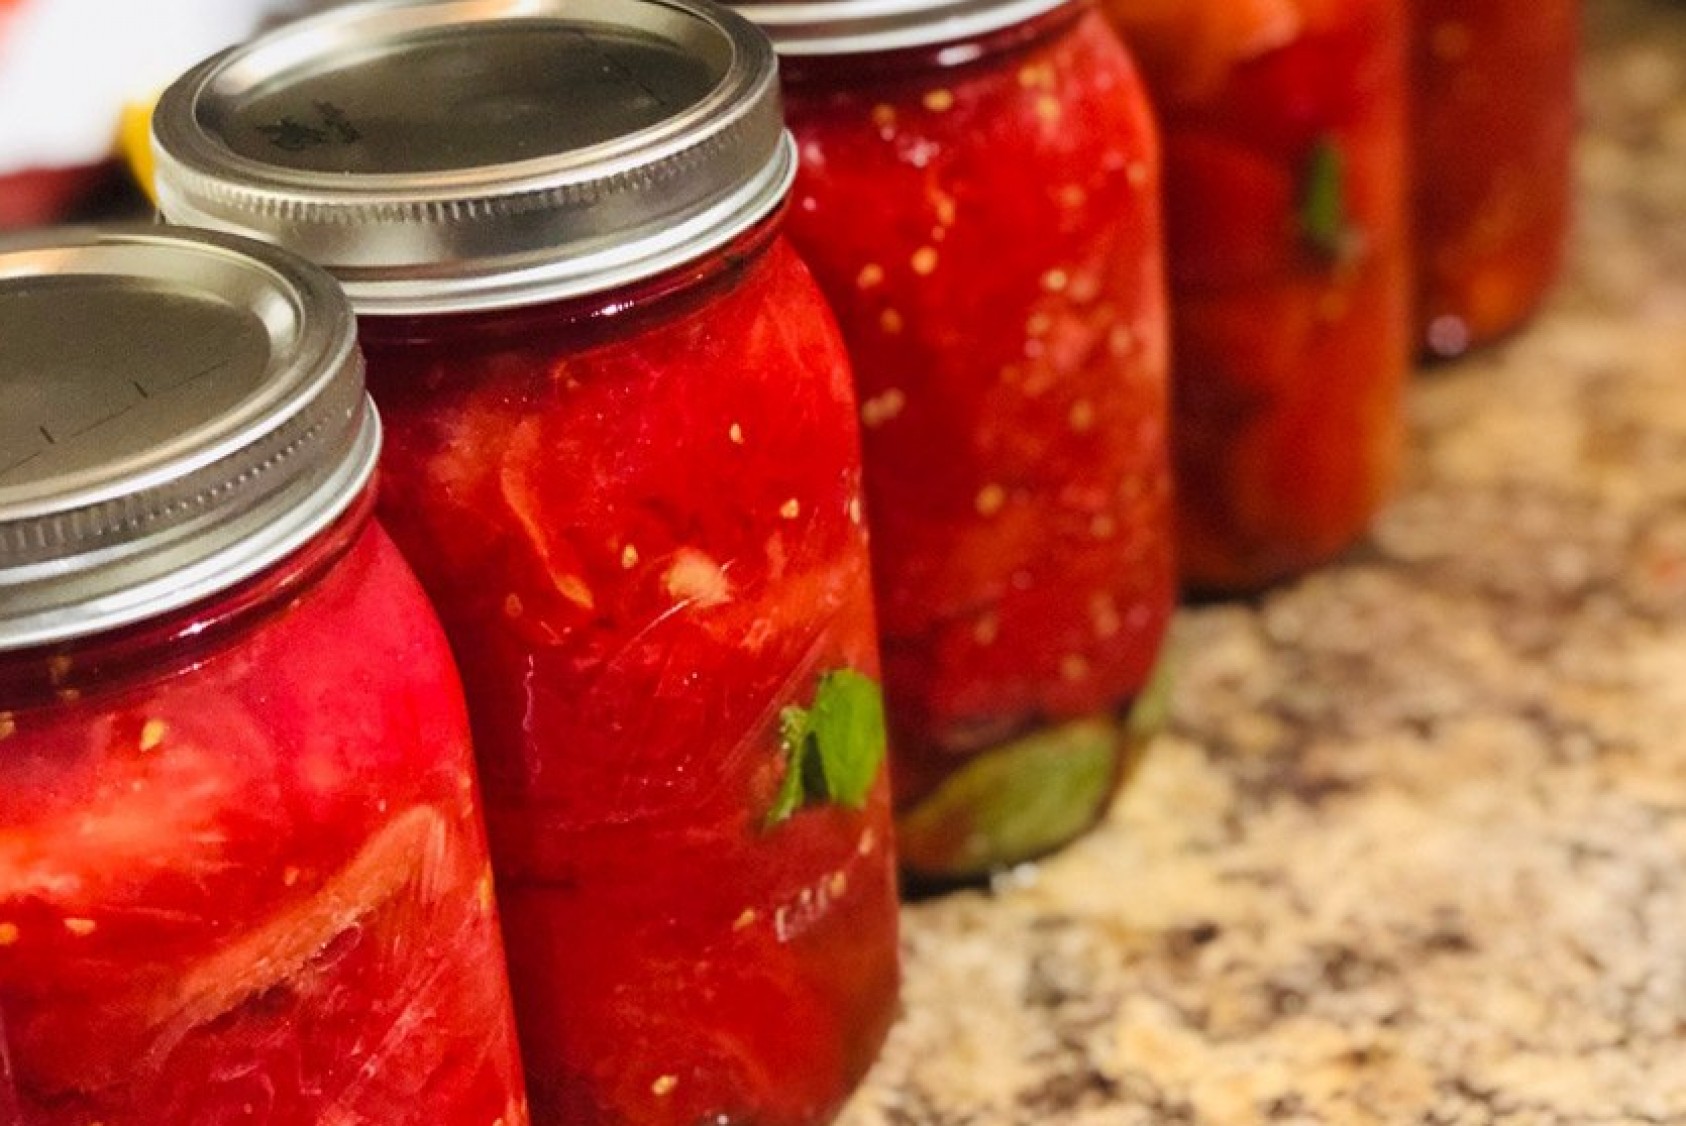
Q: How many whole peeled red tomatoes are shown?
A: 0